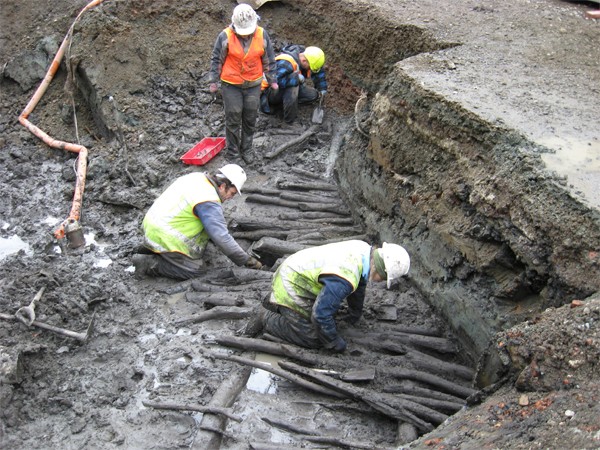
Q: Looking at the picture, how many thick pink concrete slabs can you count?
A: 0